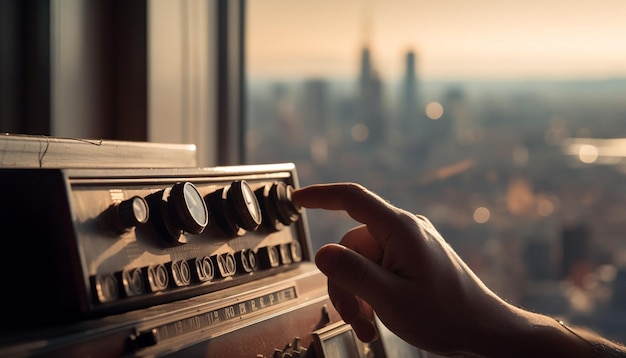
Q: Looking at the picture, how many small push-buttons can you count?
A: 10